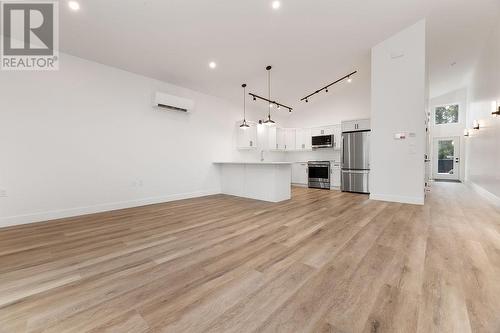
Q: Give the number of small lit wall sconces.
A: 3